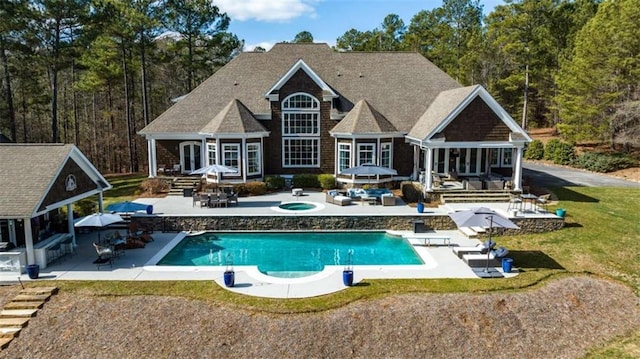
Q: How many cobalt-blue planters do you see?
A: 6